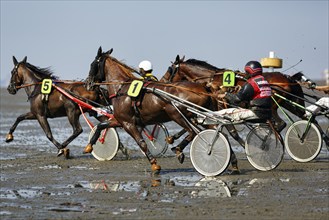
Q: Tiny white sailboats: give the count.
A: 0